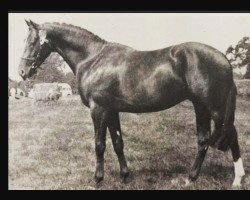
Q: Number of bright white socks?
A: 1